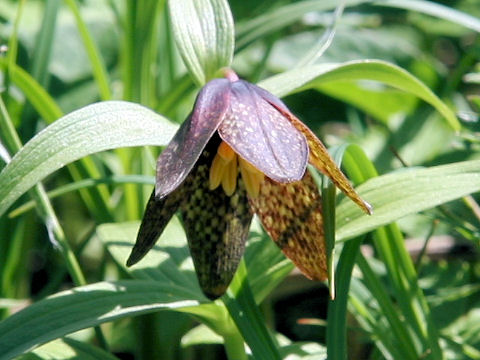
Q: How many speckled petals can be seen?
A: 6